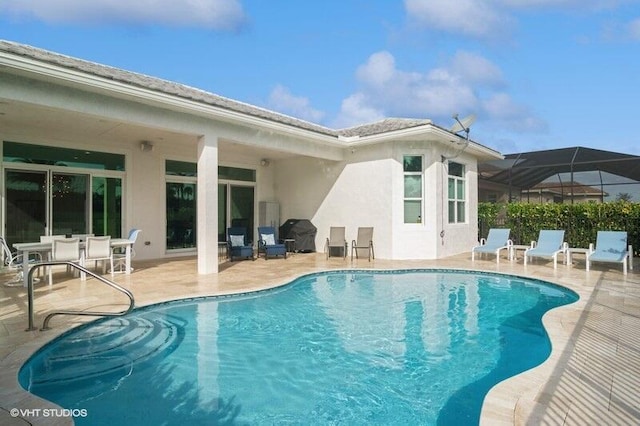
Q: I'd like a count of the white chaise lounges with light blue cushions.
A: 3